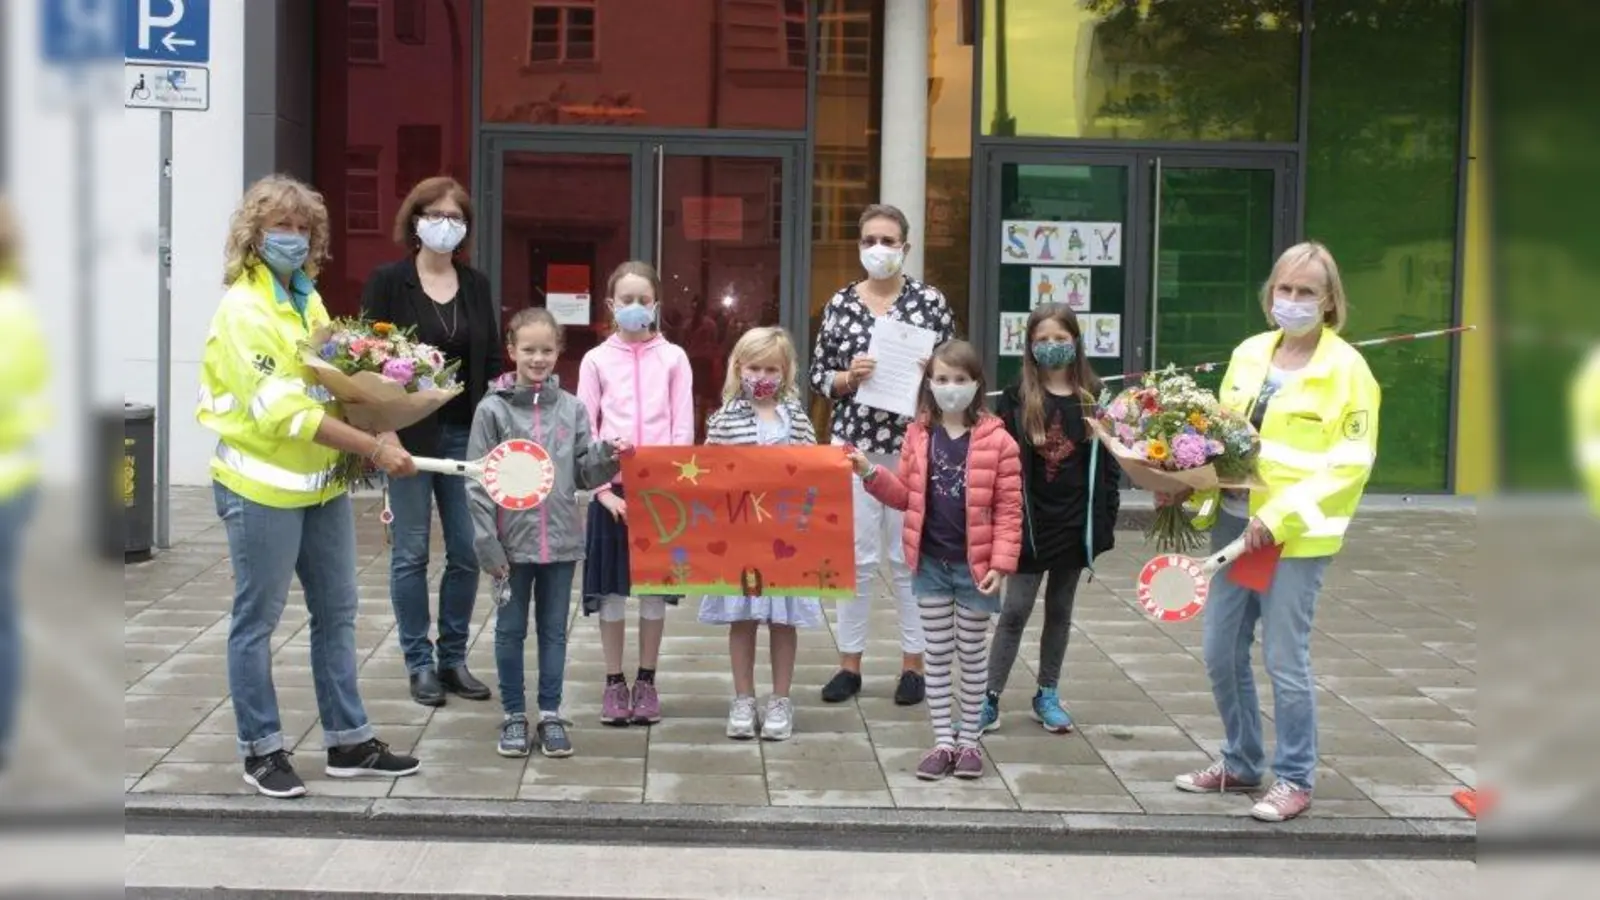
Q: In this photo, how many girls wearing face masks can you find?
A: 4